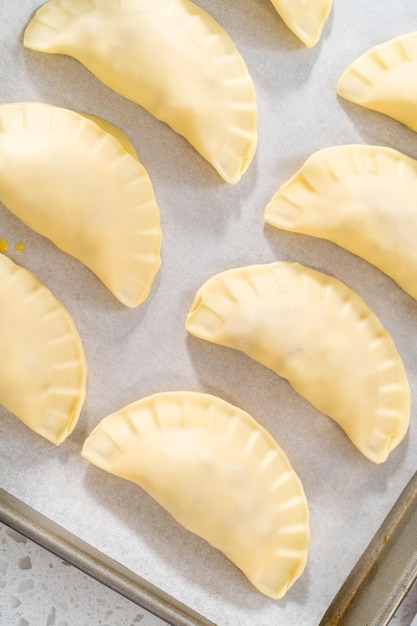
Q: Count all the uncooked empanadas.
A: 8